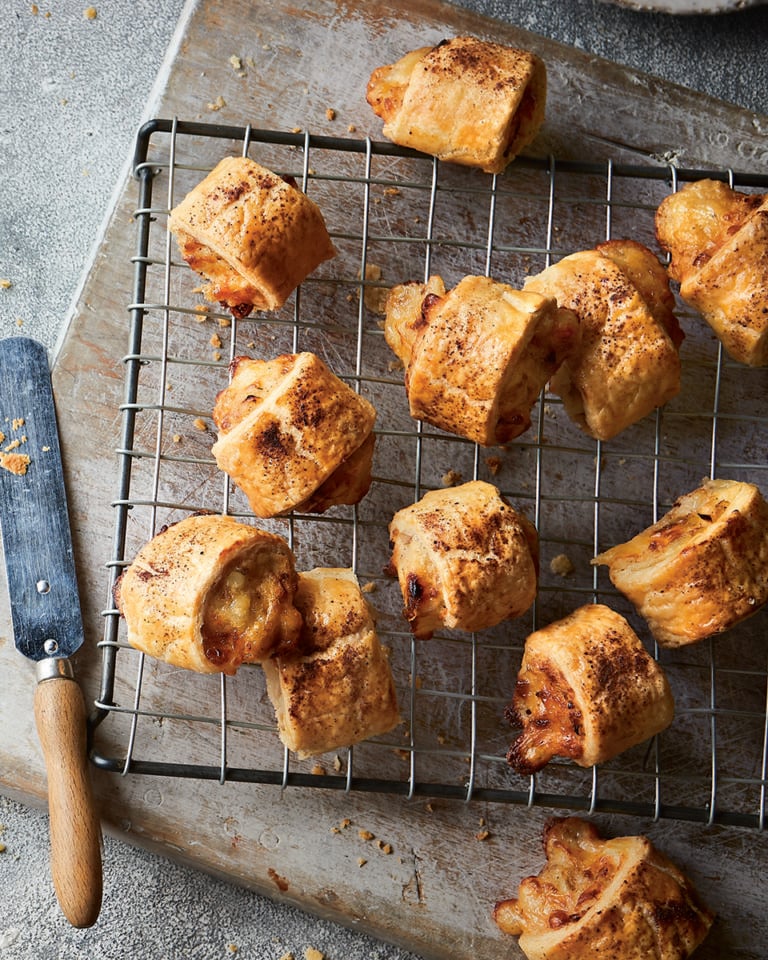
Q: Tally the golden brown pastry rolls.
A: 12